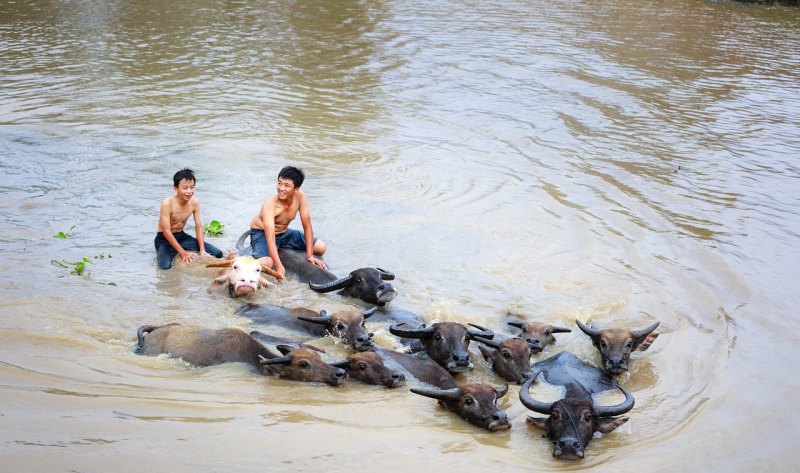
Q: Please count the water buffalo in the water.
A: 11